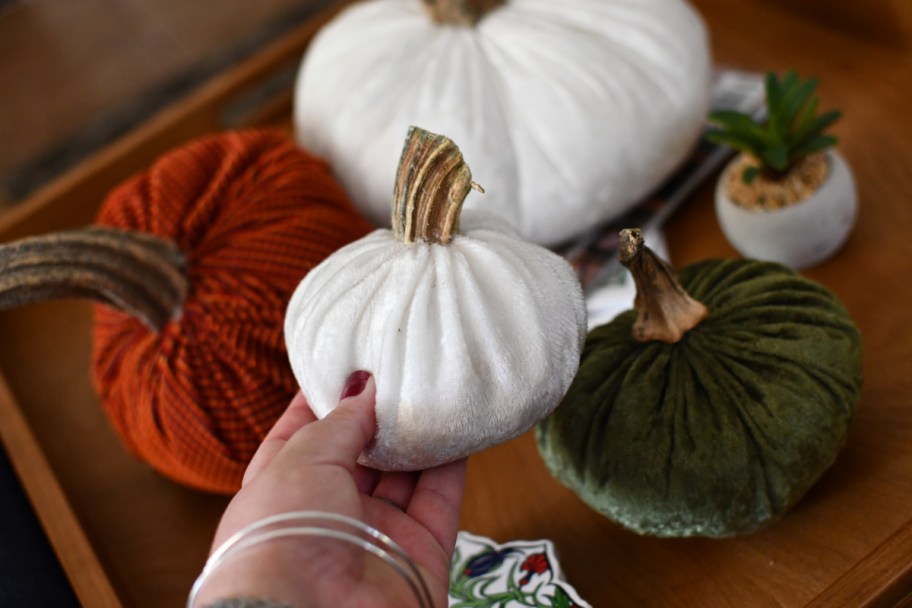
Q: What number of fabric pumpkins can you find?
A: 4